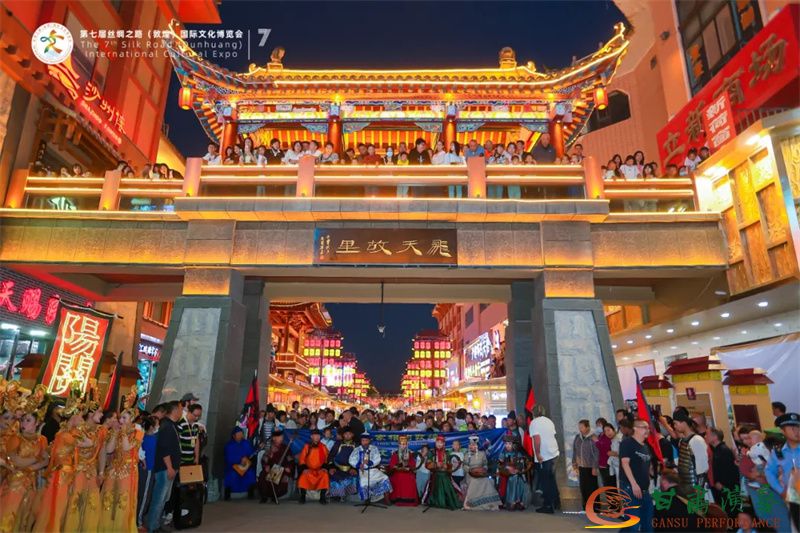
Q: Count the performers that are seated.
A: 9